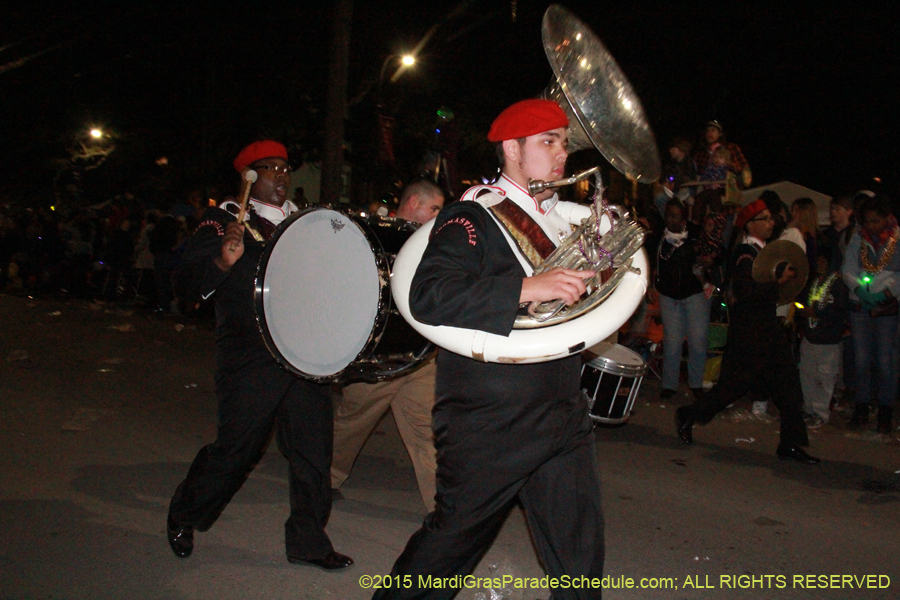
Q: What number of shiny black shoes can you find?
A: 4